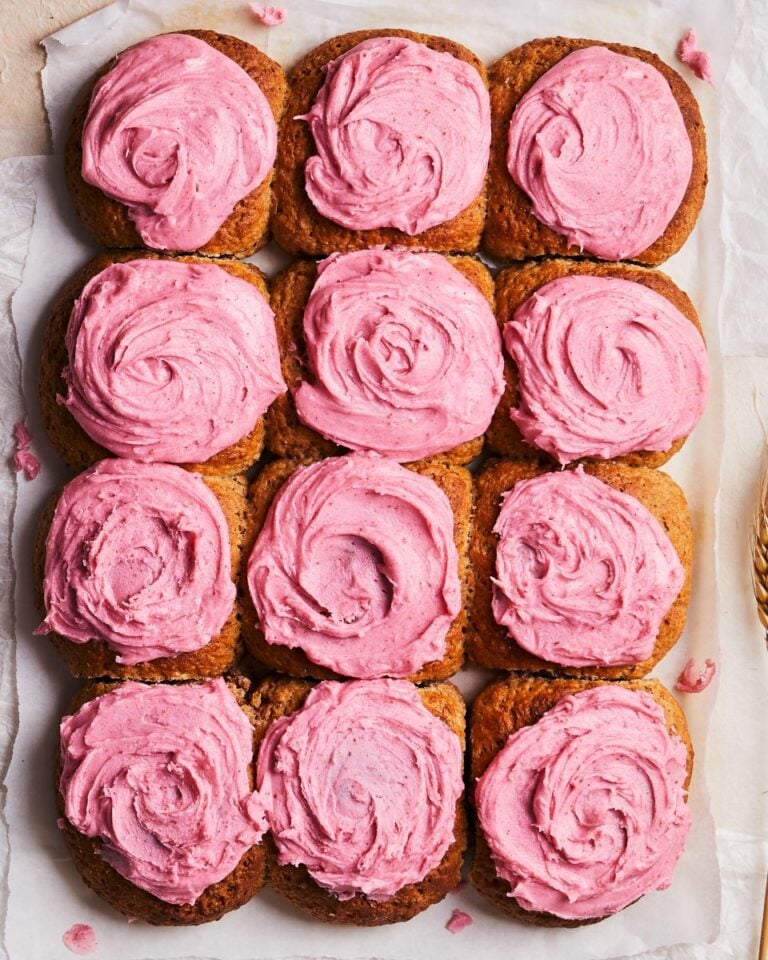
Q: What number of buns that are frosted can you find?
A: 12